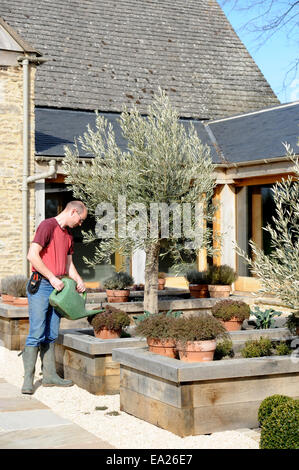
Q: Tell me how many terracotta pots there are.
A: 10